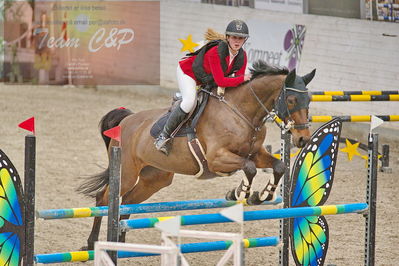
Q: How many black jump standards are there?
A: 4